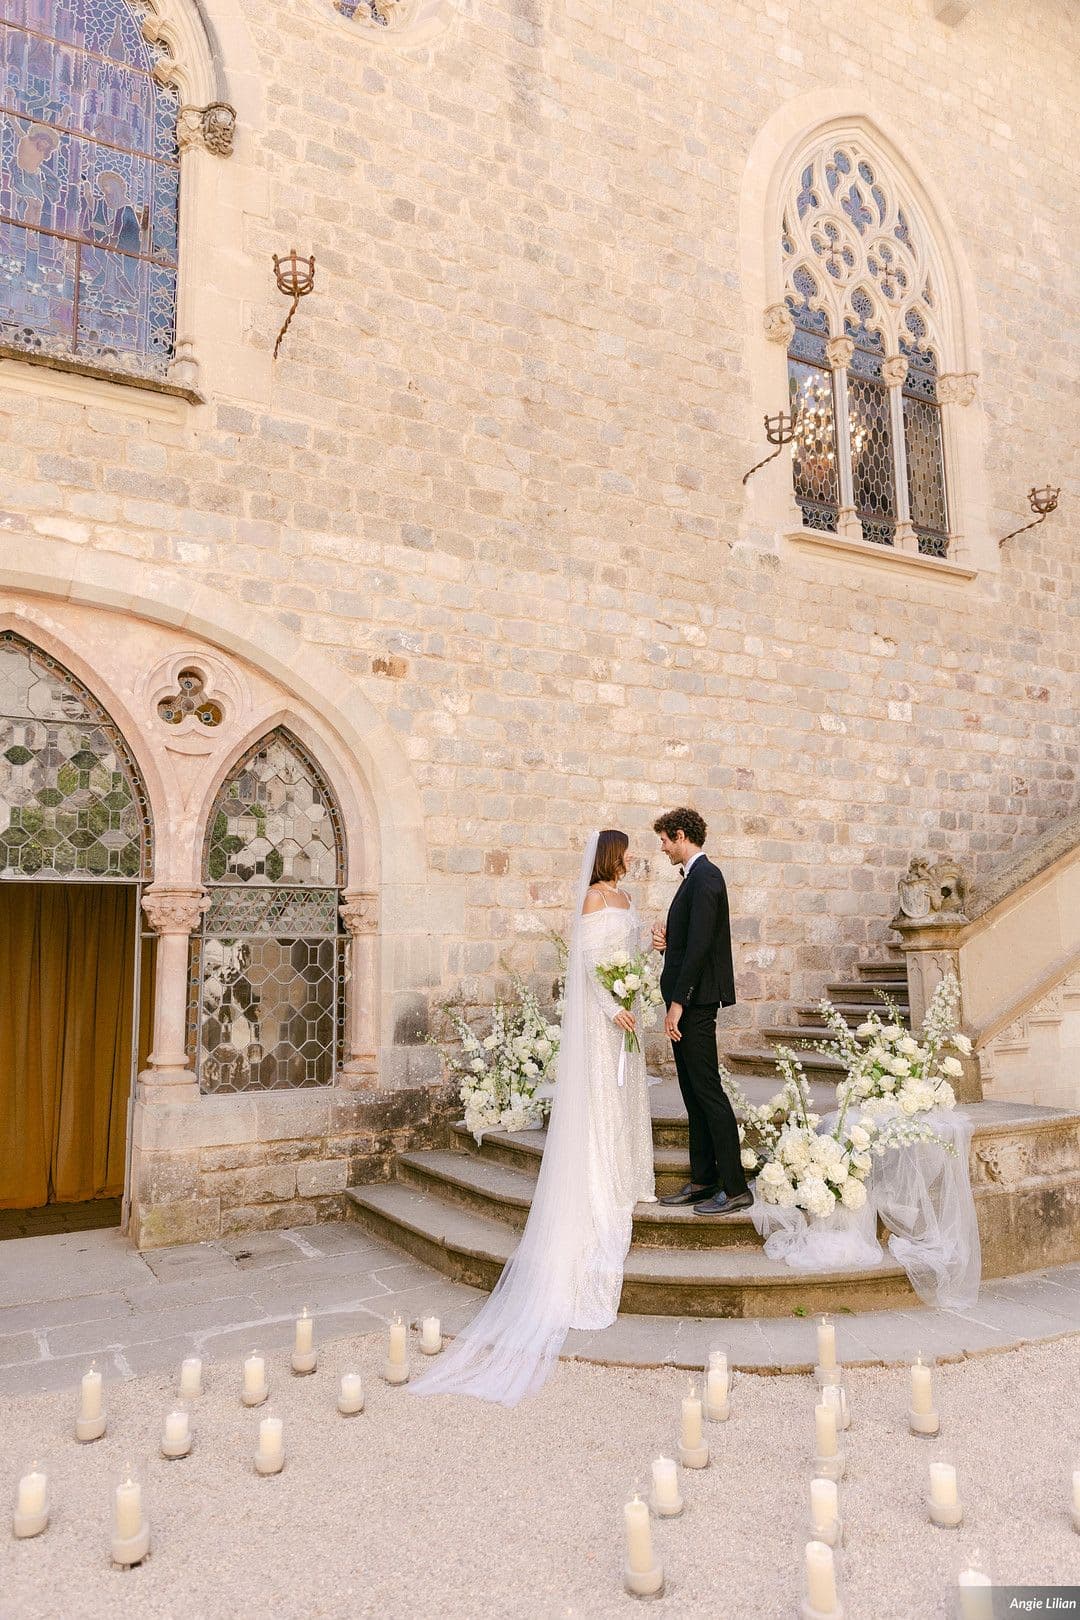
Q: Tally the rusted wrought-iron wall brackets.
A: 3